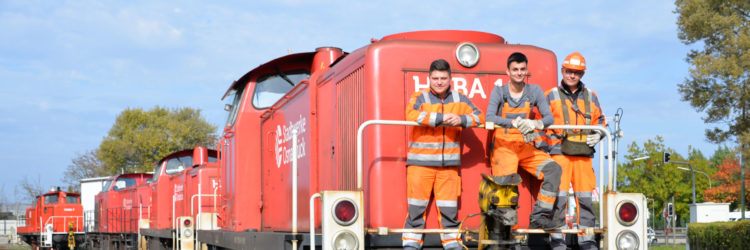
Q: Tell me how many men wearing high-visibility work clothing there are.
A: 3